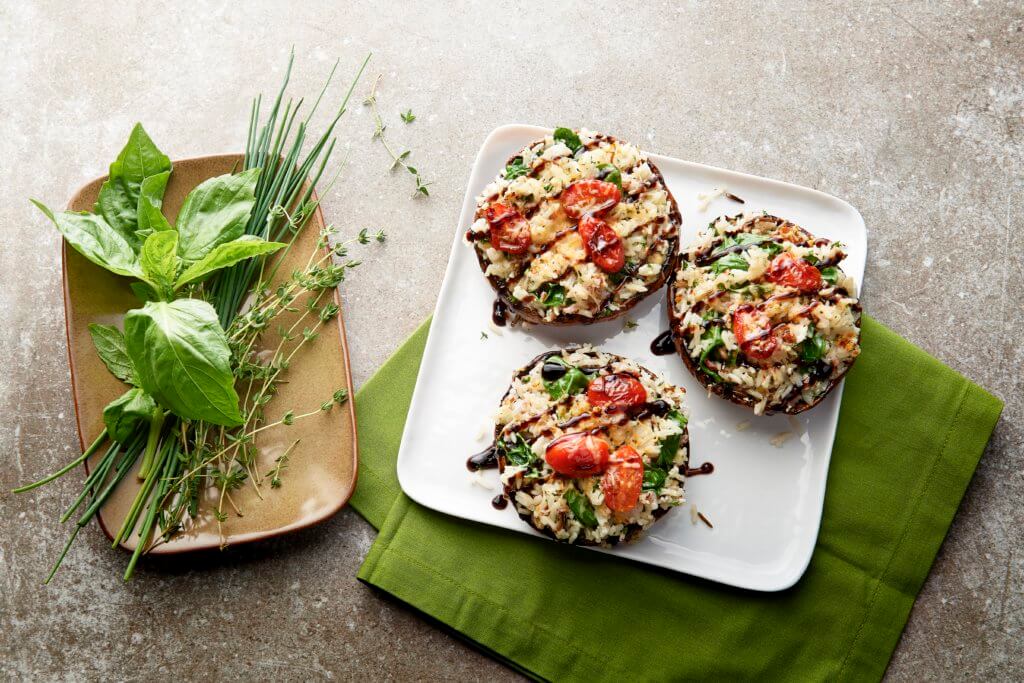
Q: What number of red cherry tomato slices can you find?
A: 8